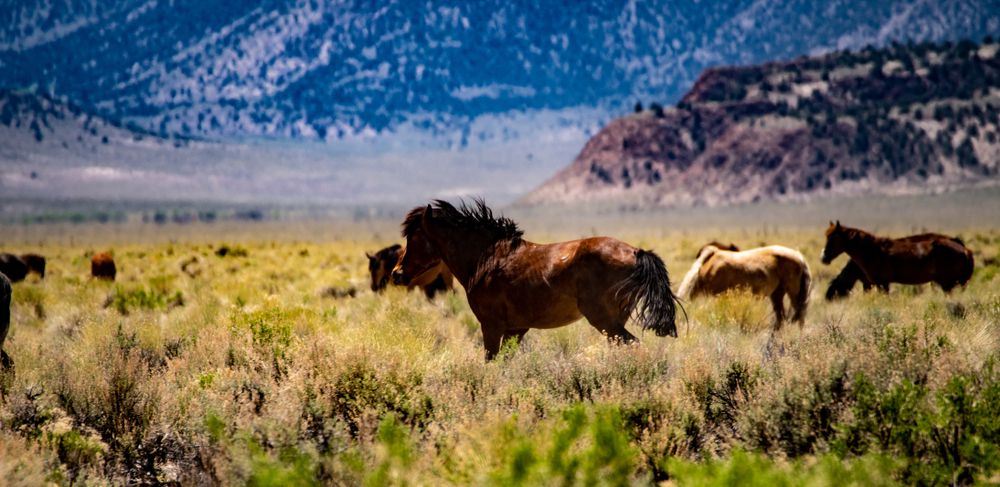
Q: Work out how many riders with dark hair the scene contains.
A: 0